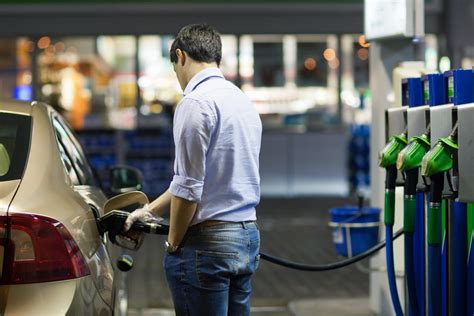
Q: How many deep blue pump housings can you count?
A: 3